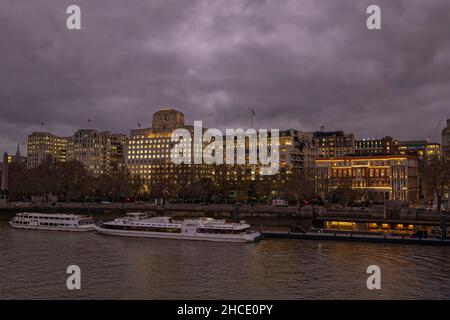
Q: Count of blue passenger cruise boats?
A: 0